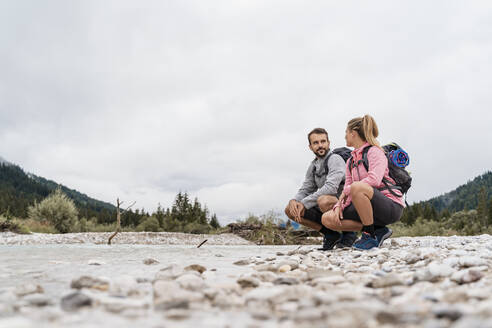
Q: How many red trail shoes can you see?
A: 0